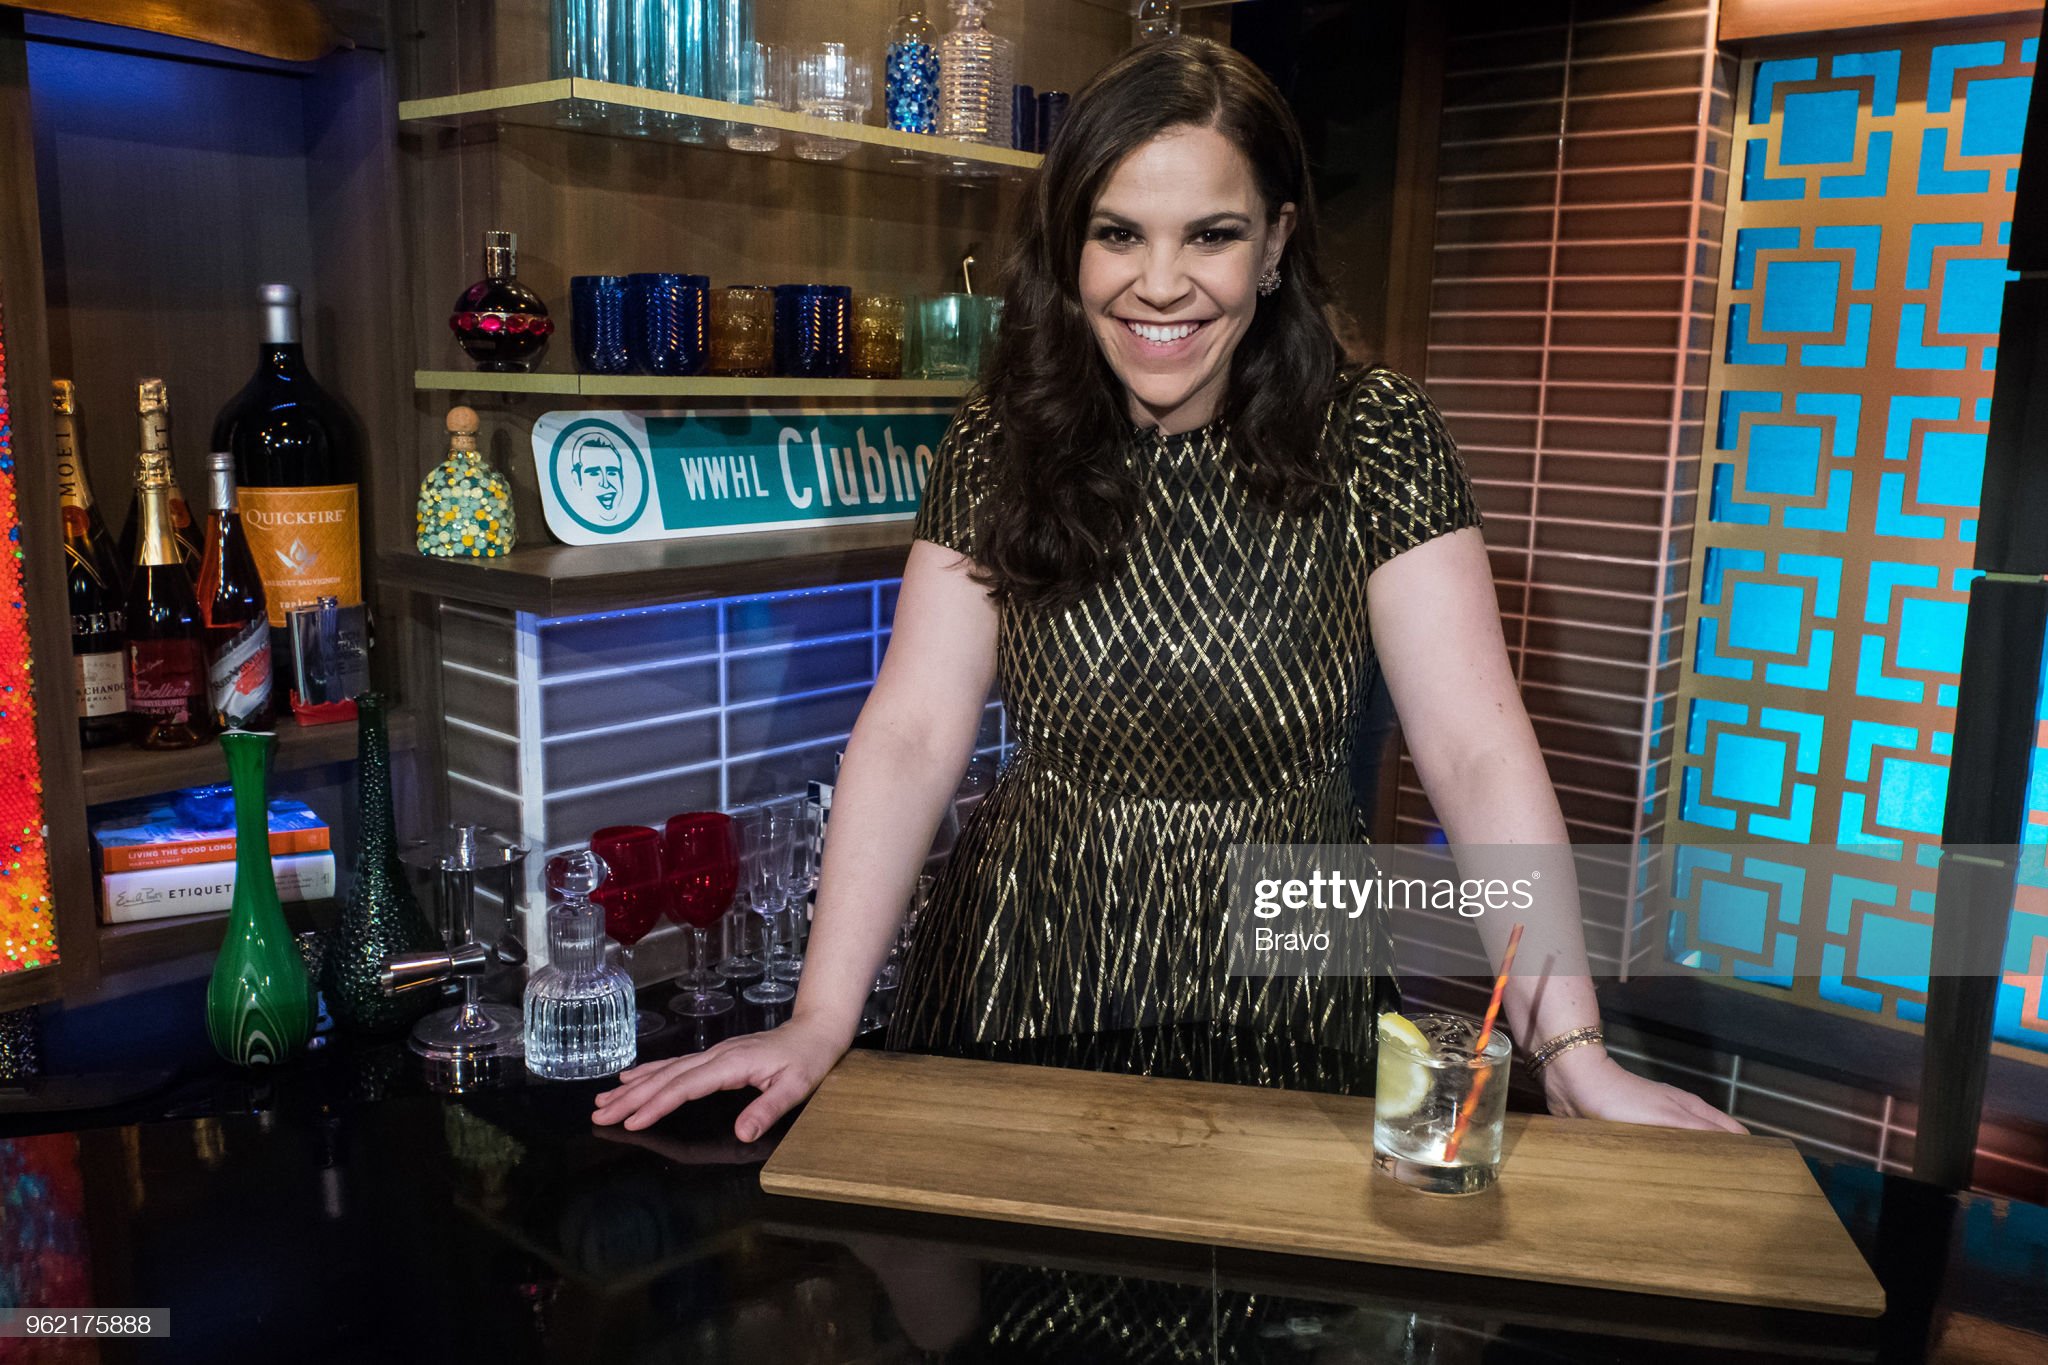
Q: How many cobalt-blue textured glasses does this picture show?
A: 3